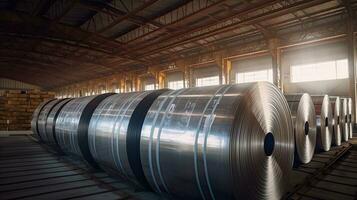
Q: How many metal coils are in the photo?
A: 11